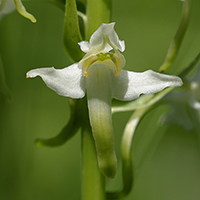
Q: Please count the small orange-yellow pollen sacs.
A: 2